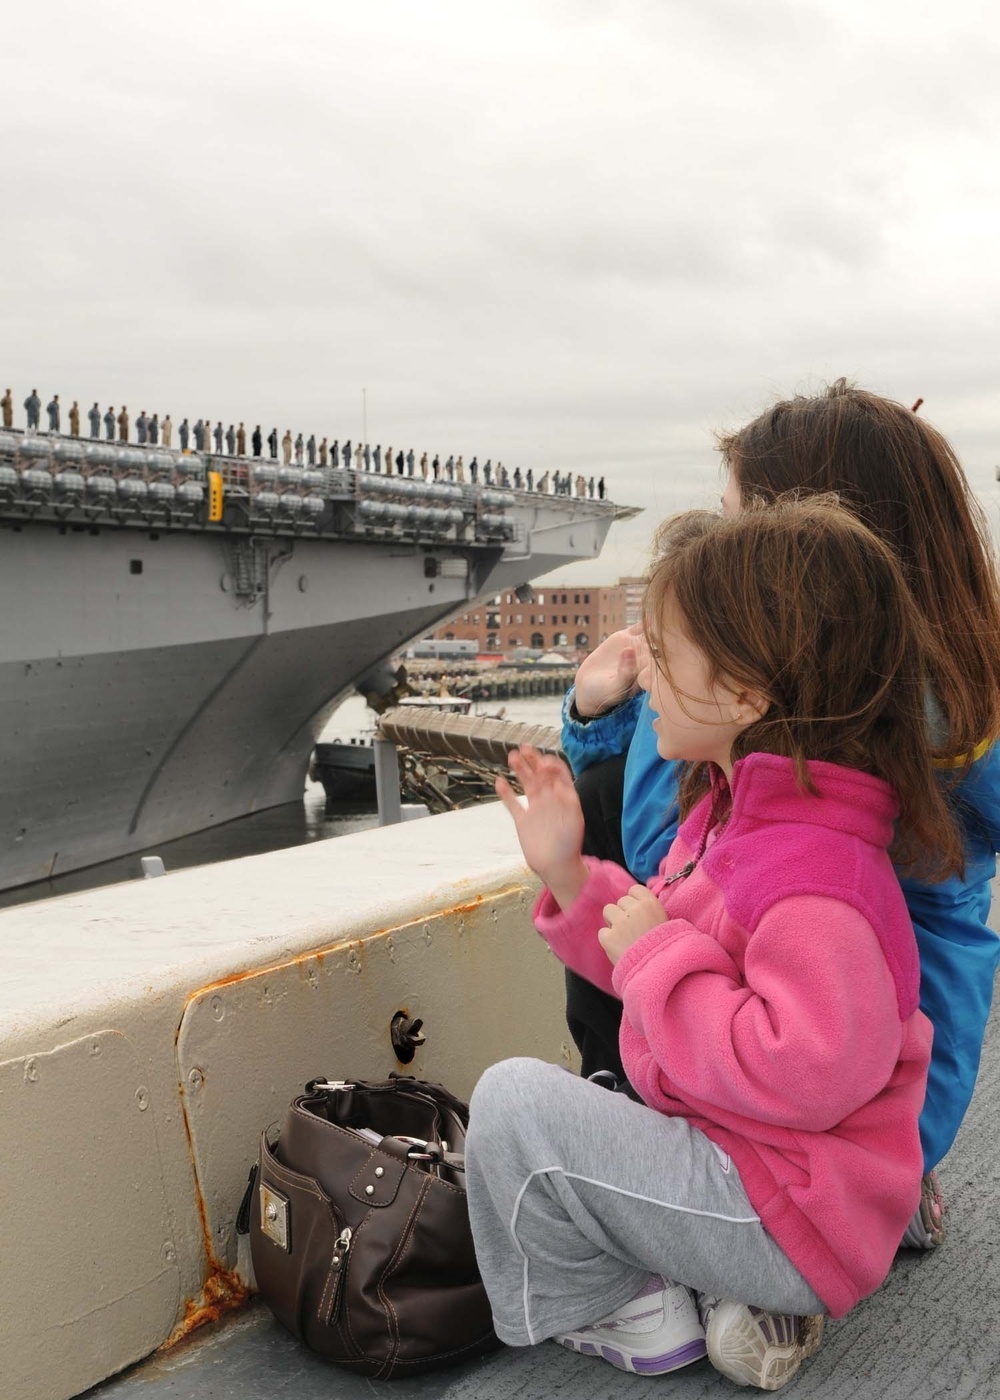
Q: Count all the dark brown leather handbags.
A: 1